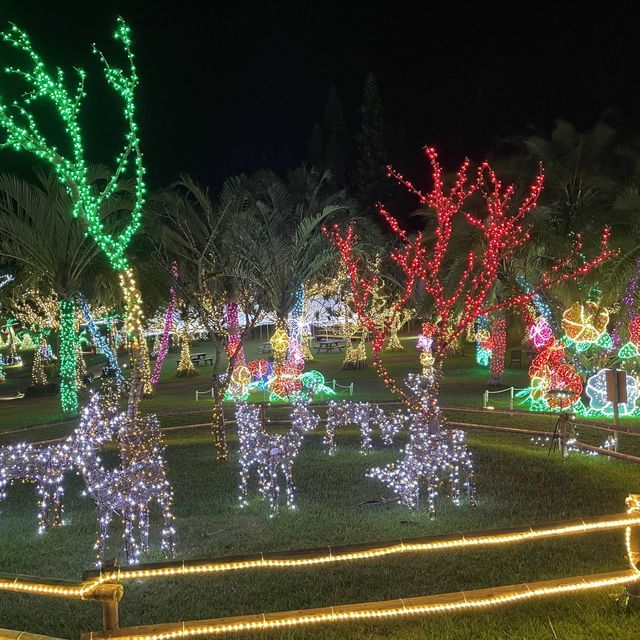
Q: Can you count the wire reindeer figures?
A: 5